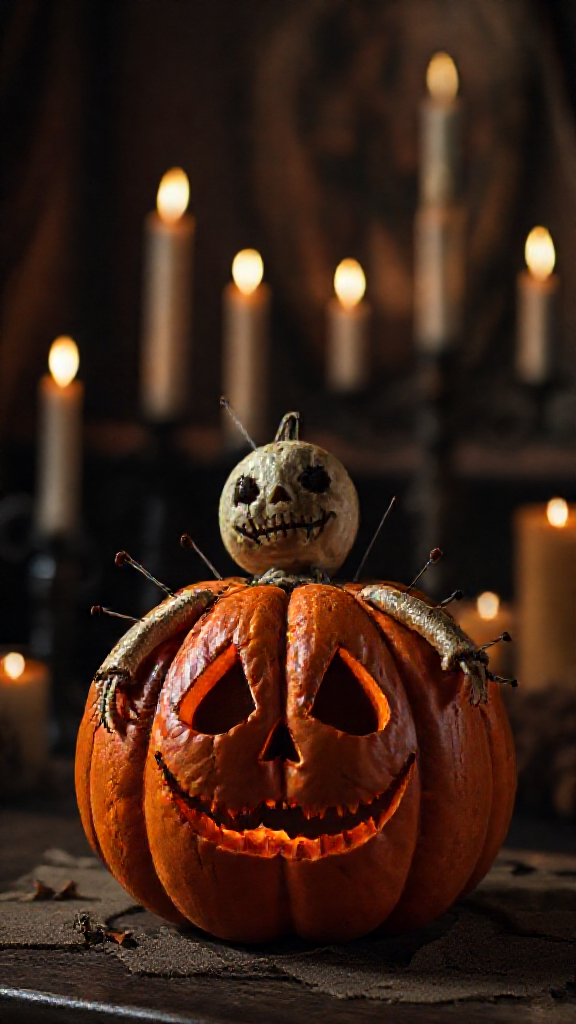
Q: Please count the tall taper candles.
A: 6